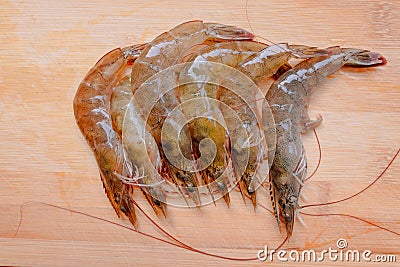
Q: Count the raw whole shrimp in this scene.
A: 6